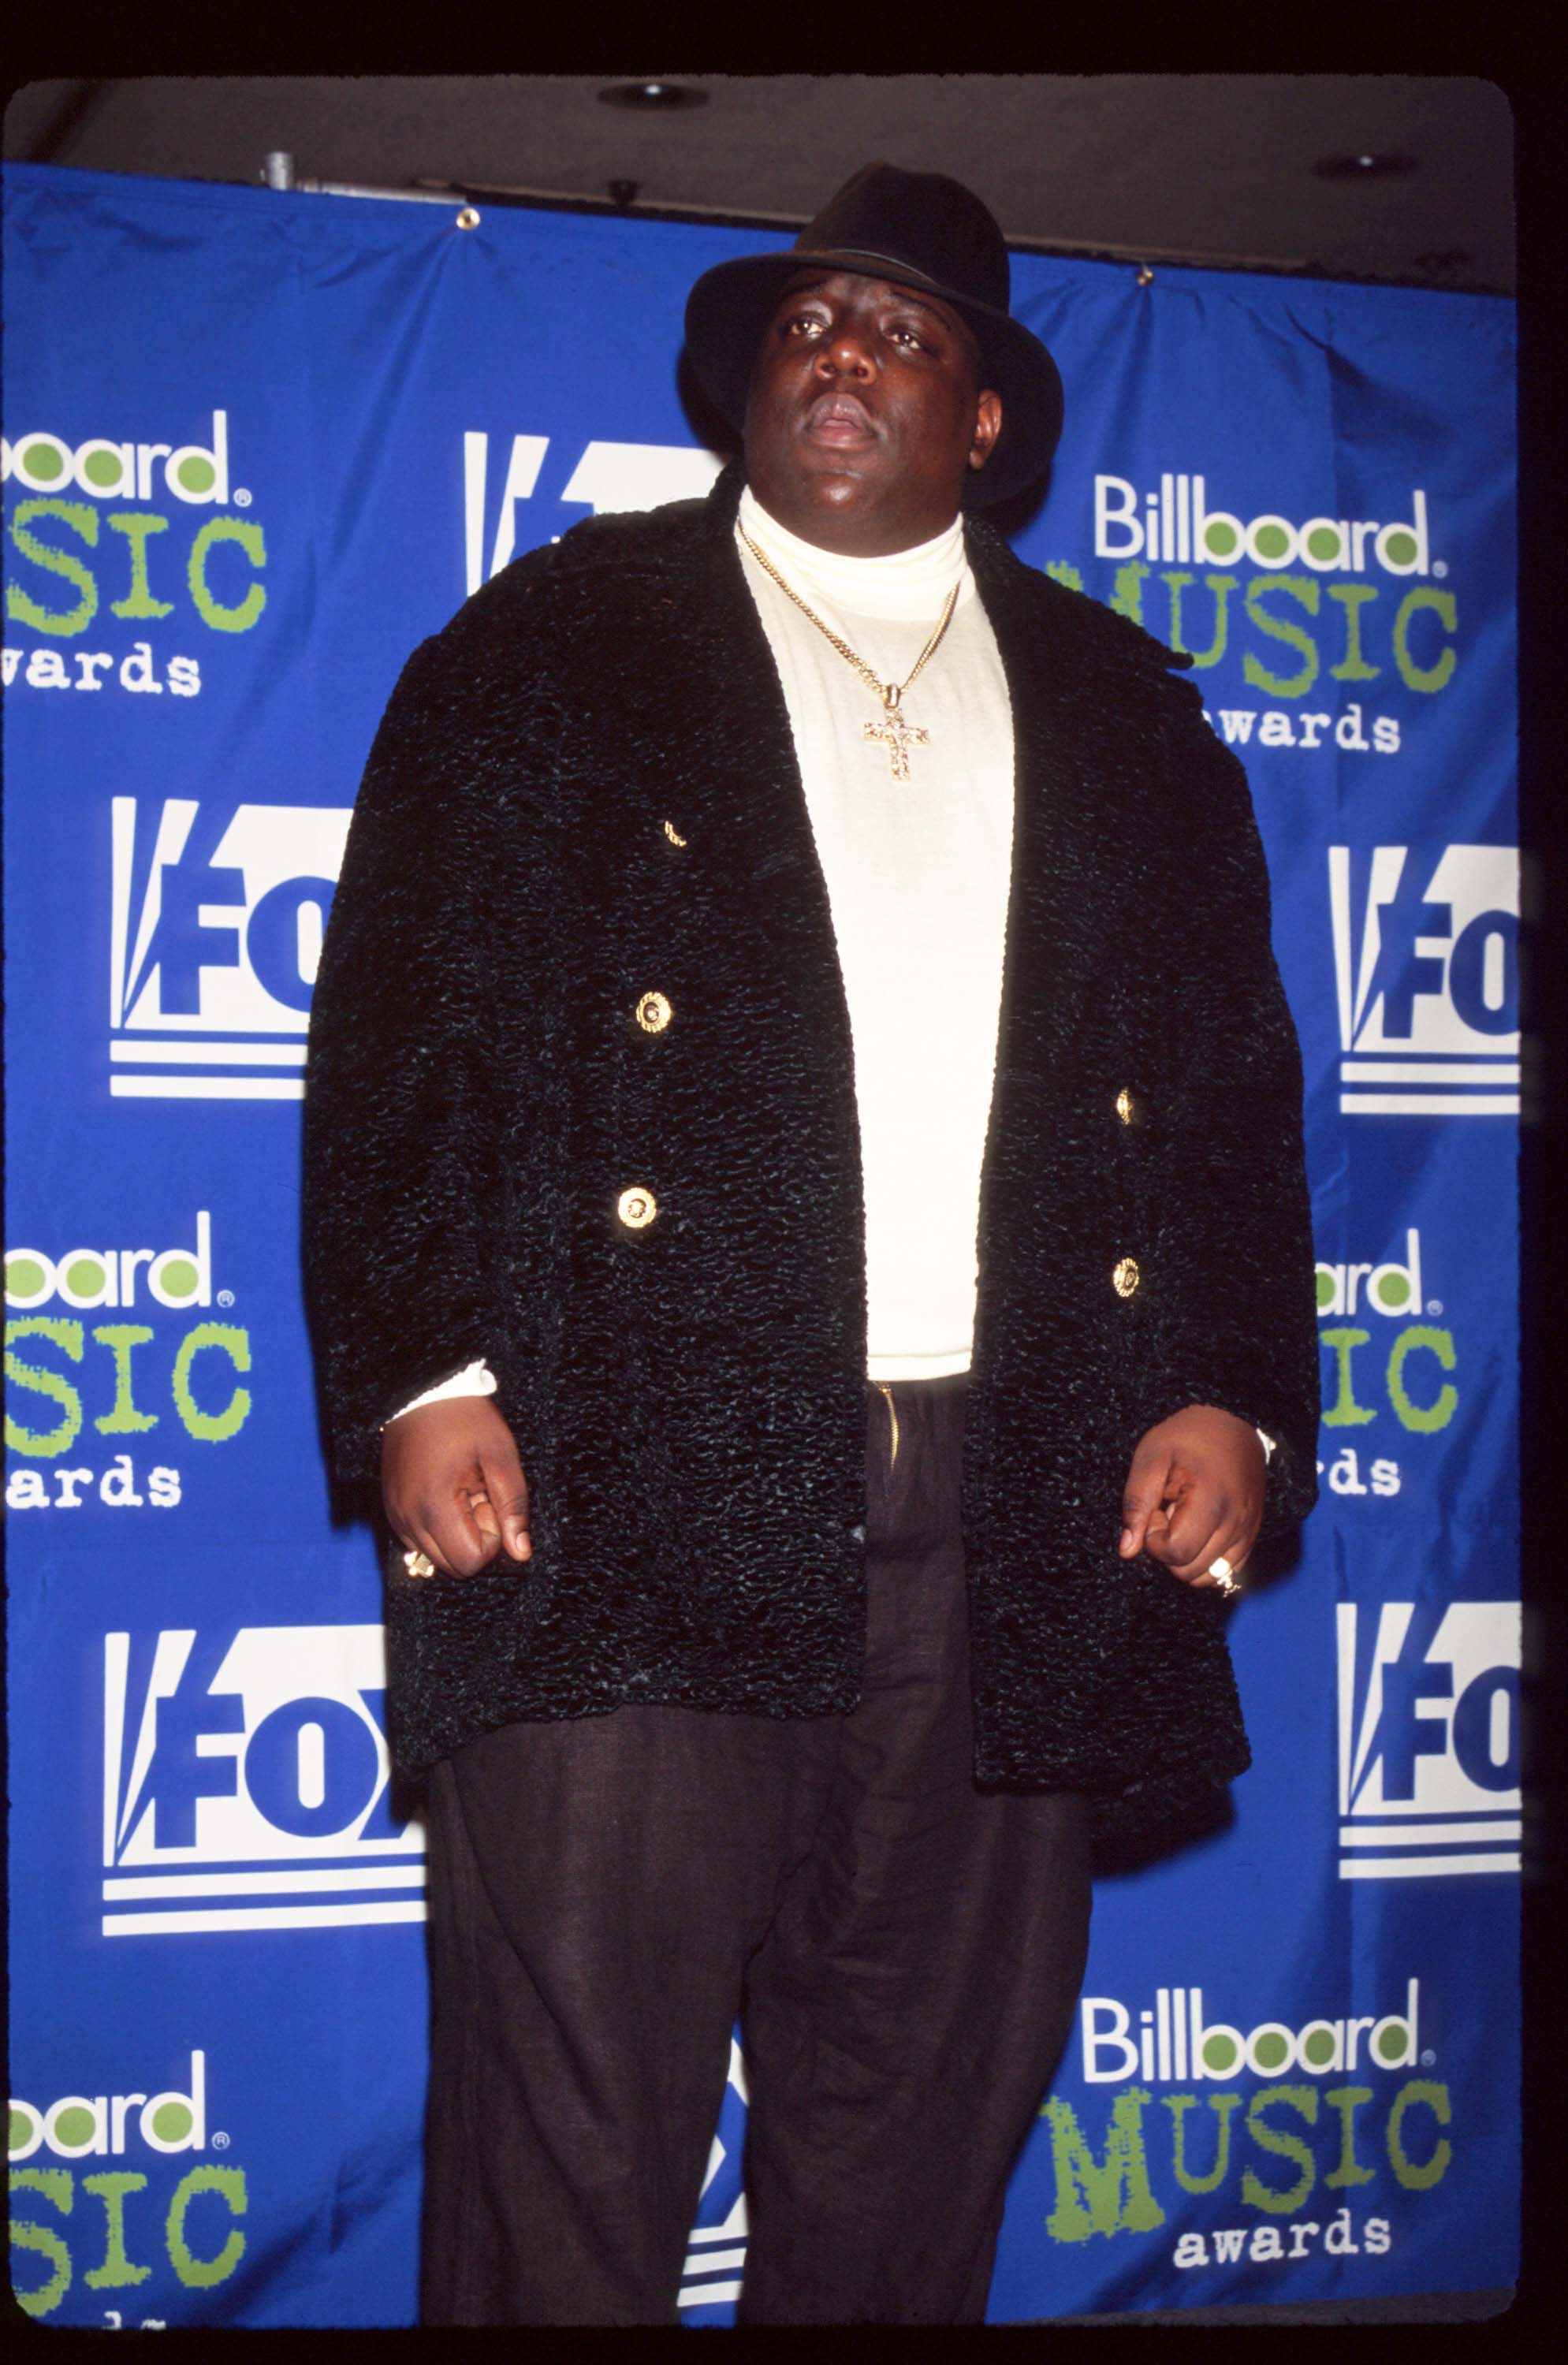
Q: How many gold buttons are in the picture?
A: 5